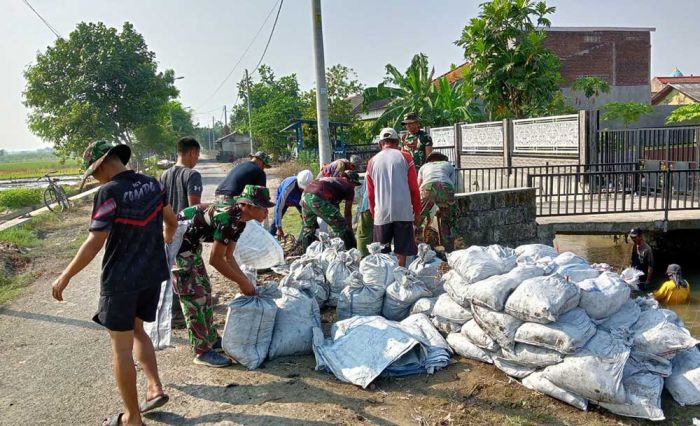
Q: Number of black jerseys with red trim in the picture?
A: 1